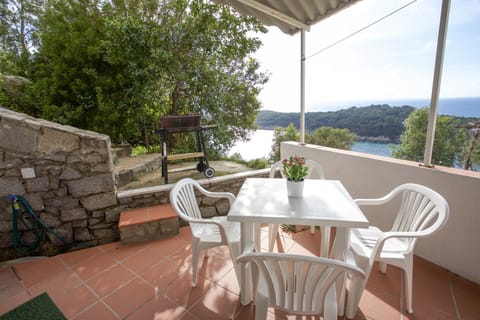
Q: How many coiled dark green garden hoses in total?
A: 1